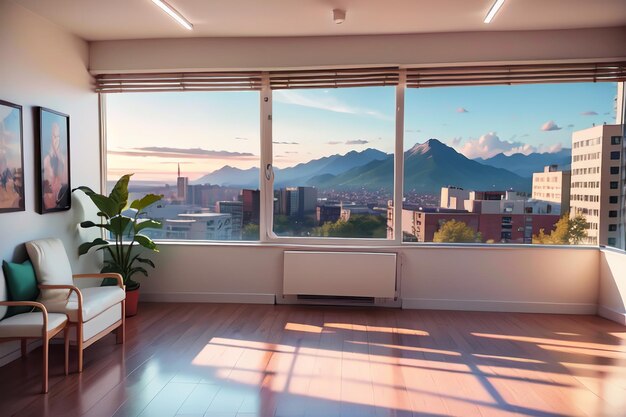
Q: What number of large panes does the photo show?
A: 3